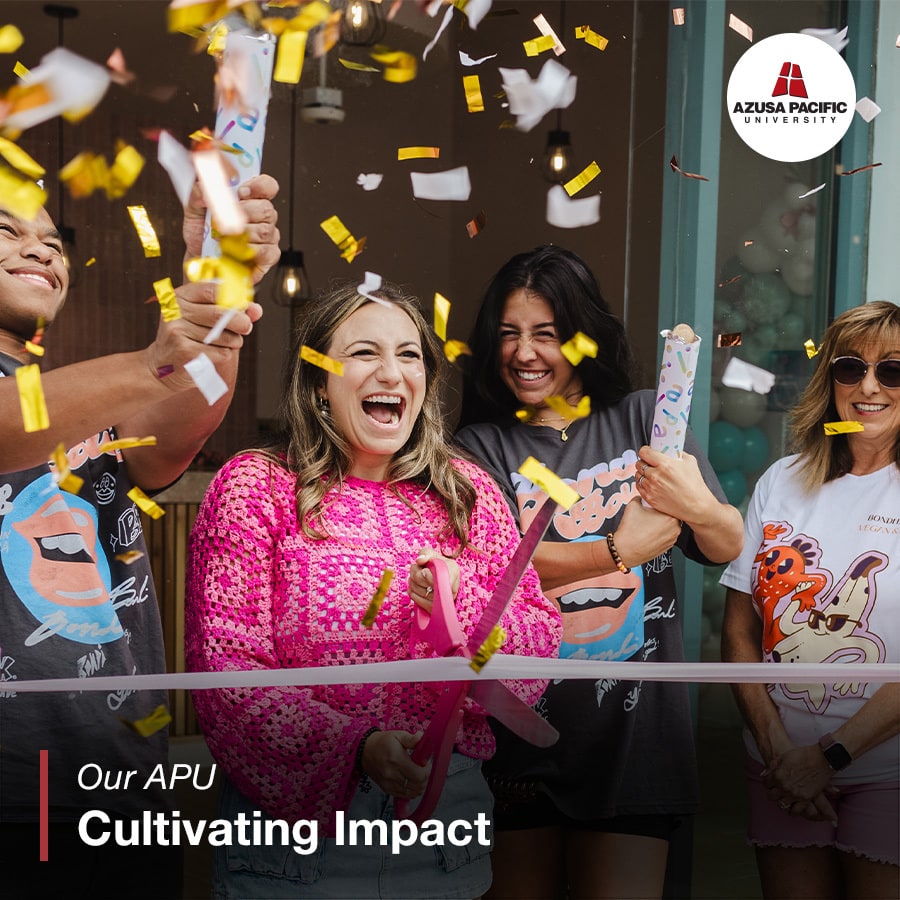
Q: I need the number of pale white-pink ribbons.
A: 1